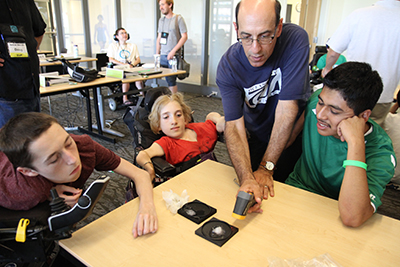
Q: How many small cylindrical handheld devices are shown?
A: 1